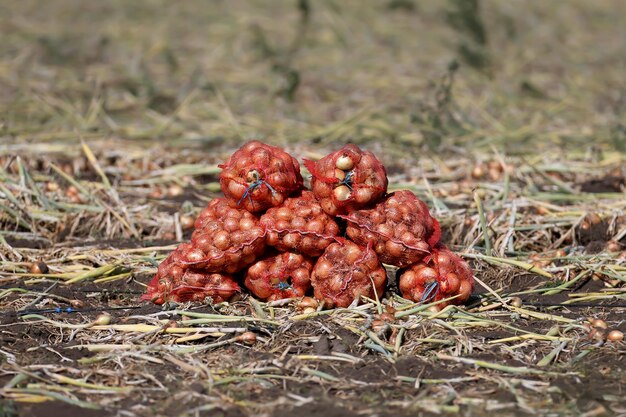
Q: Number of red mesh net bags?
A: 9